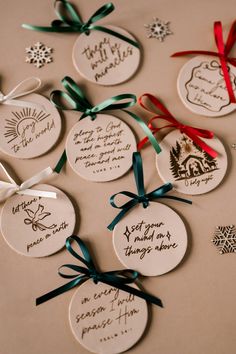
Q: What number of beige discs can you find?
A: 8